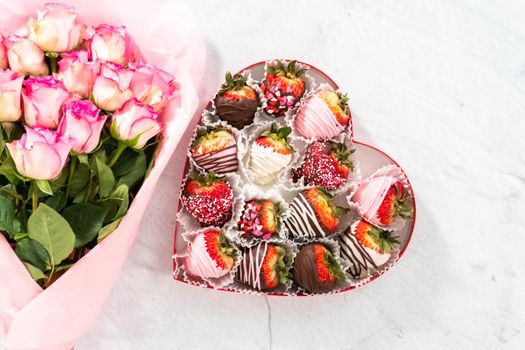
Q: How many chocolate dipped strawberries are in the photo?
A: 14